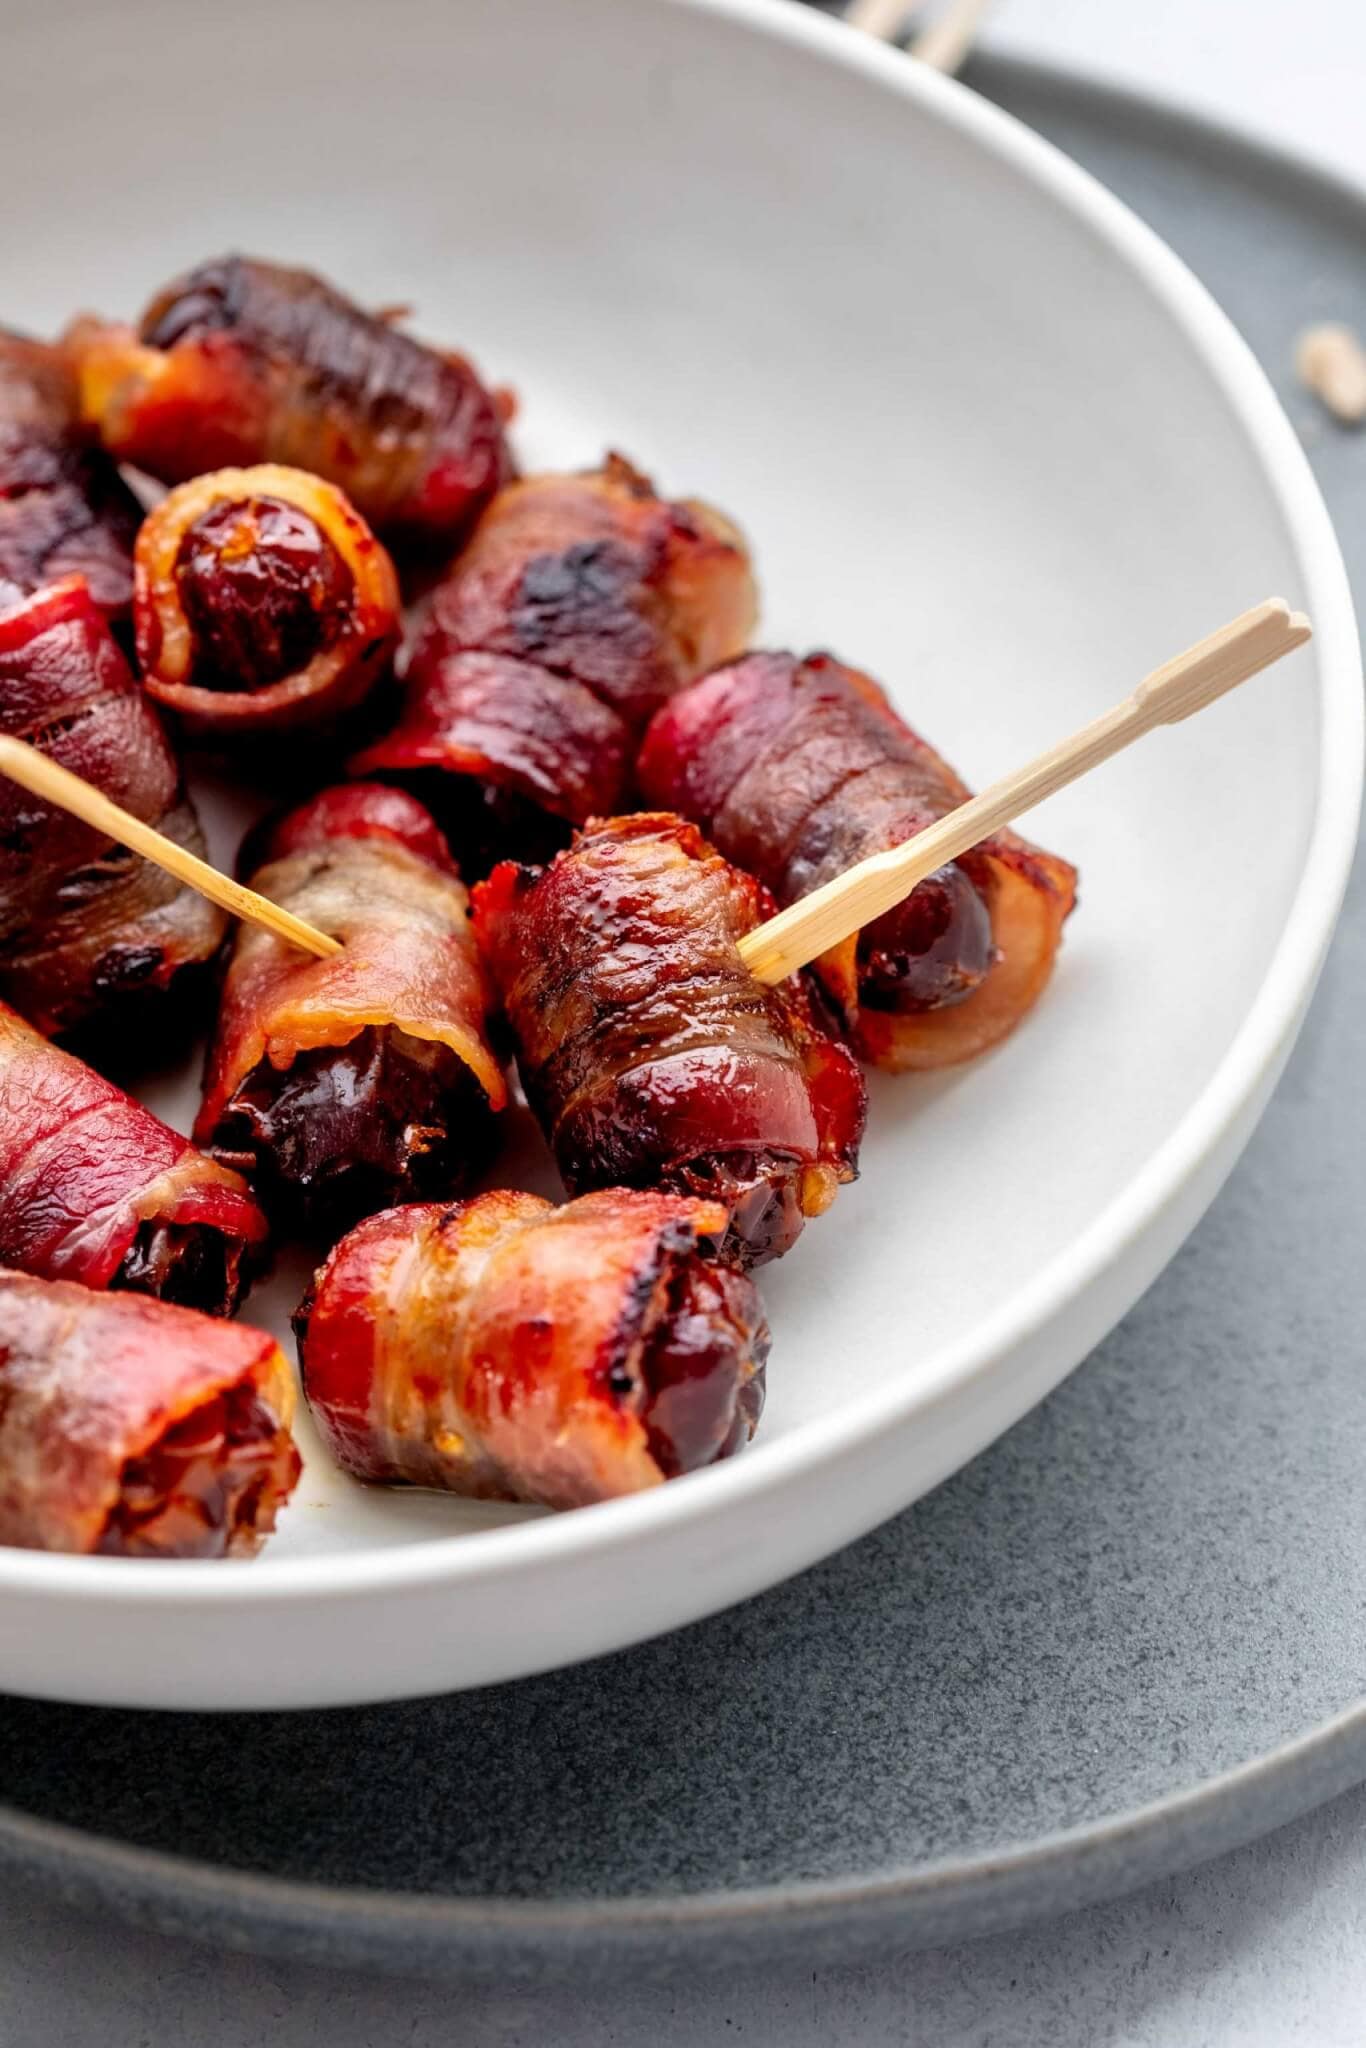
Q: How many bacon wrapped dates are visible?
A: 11